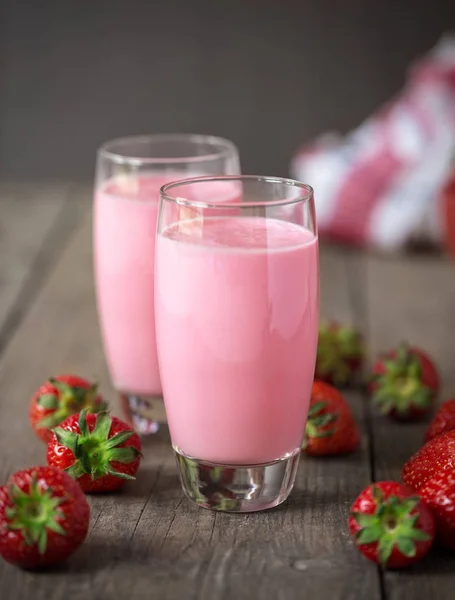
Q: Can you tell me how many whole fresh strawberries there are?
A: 10